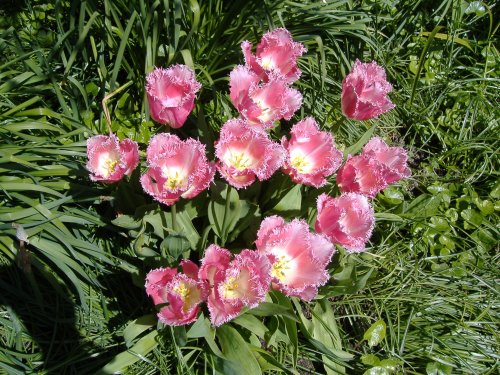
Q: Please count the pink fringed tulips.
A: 14